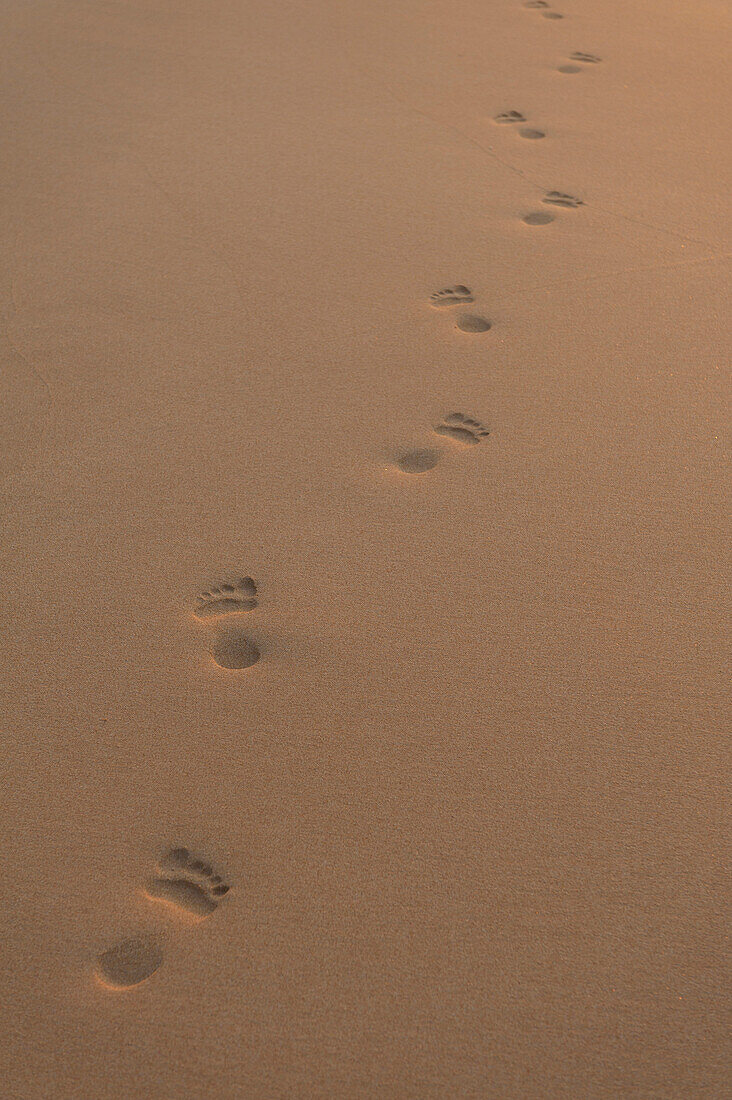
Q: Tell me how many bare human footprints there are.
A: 8